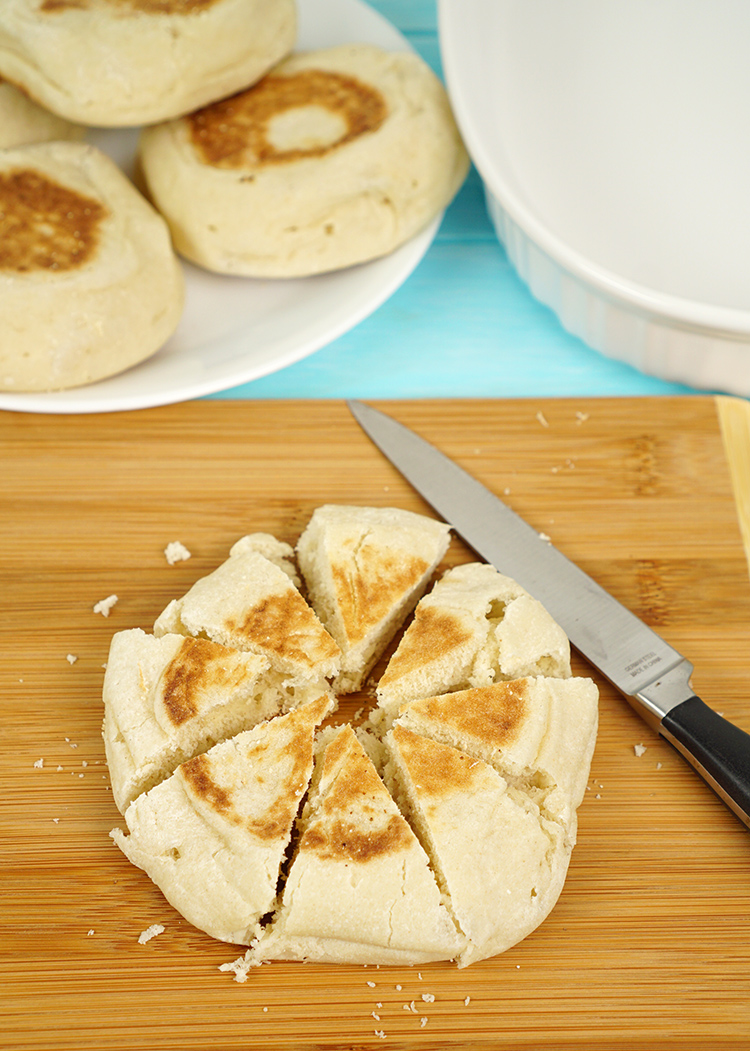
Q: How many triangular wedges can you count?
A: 8